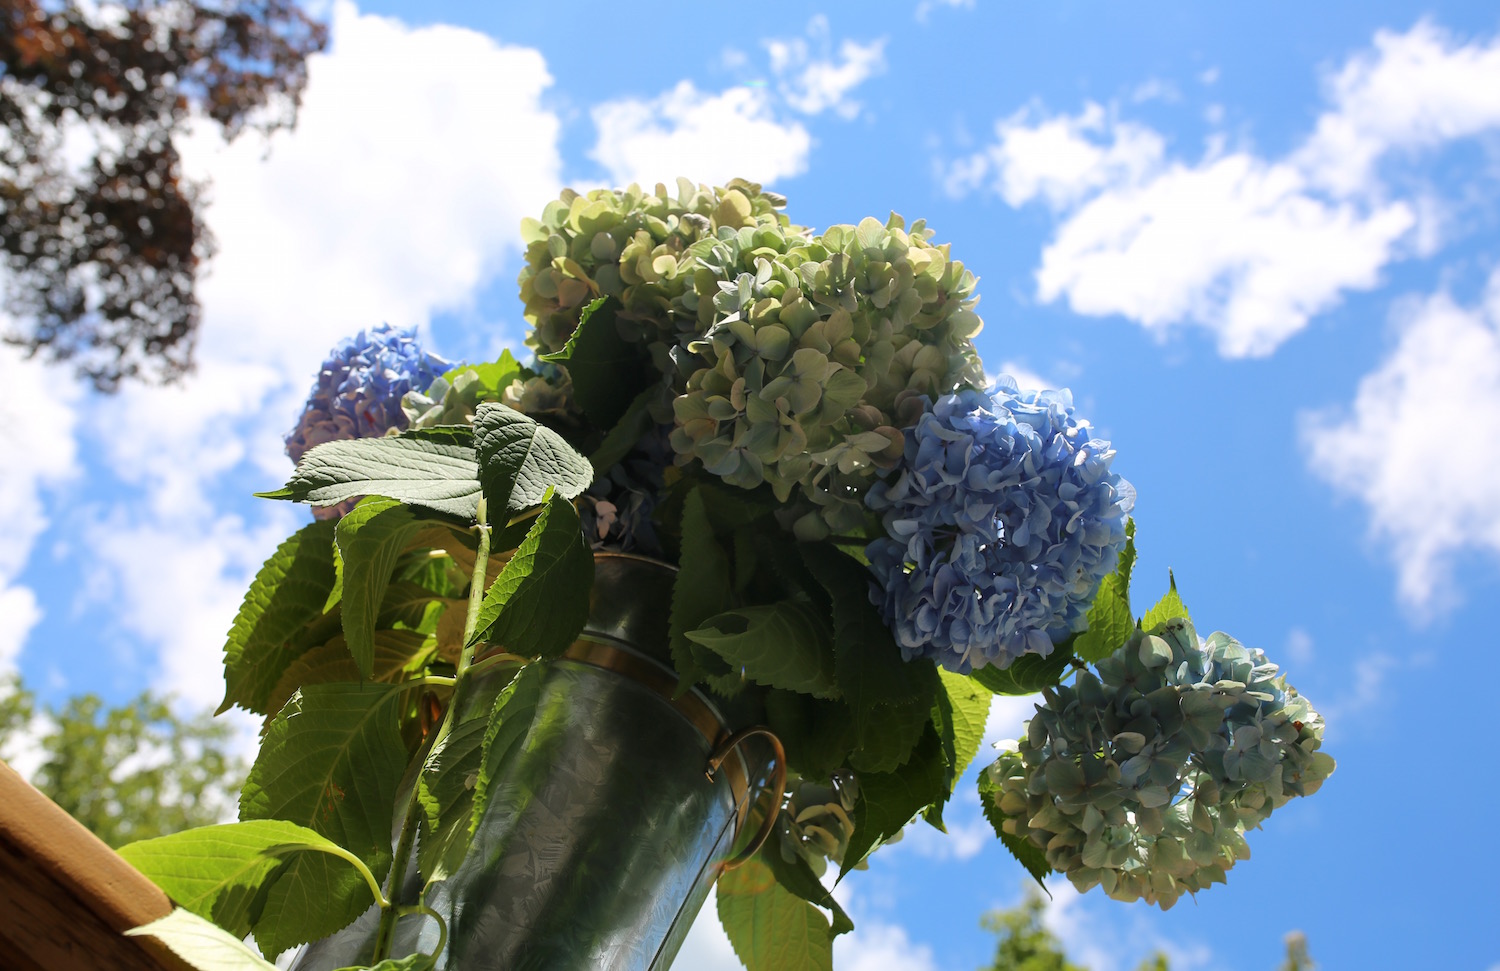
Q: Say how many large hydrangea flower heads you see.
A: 5